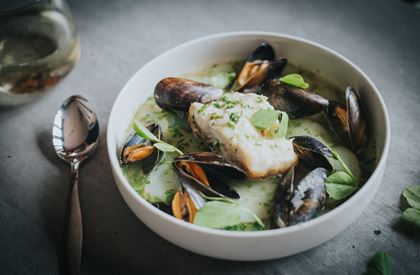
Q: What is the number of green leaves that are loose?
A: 3